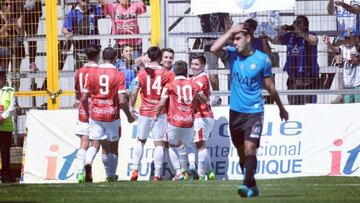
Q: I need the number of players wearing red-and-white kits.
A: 6